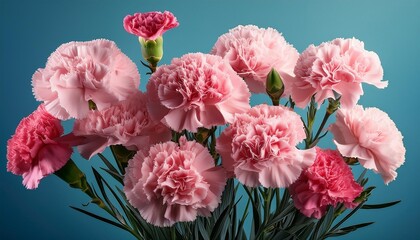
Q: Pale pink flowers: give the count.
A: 8